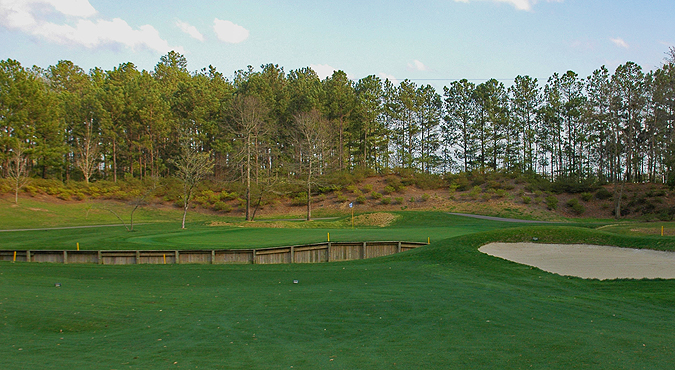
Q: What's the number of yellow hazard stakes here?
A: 6